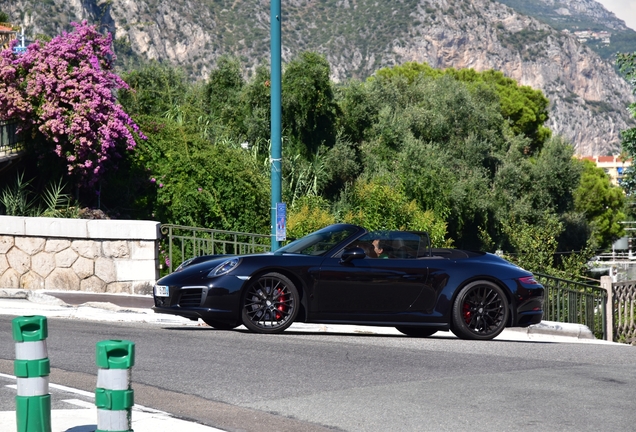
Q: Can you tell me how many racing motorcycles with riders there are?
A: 0